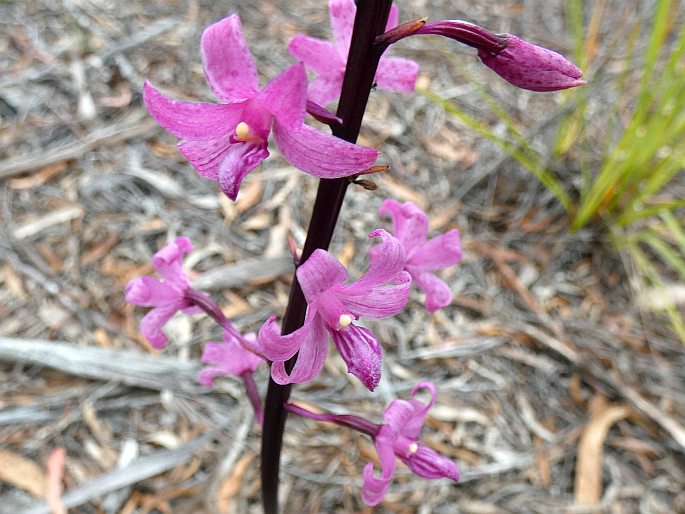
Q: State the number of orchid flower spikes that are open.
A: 7